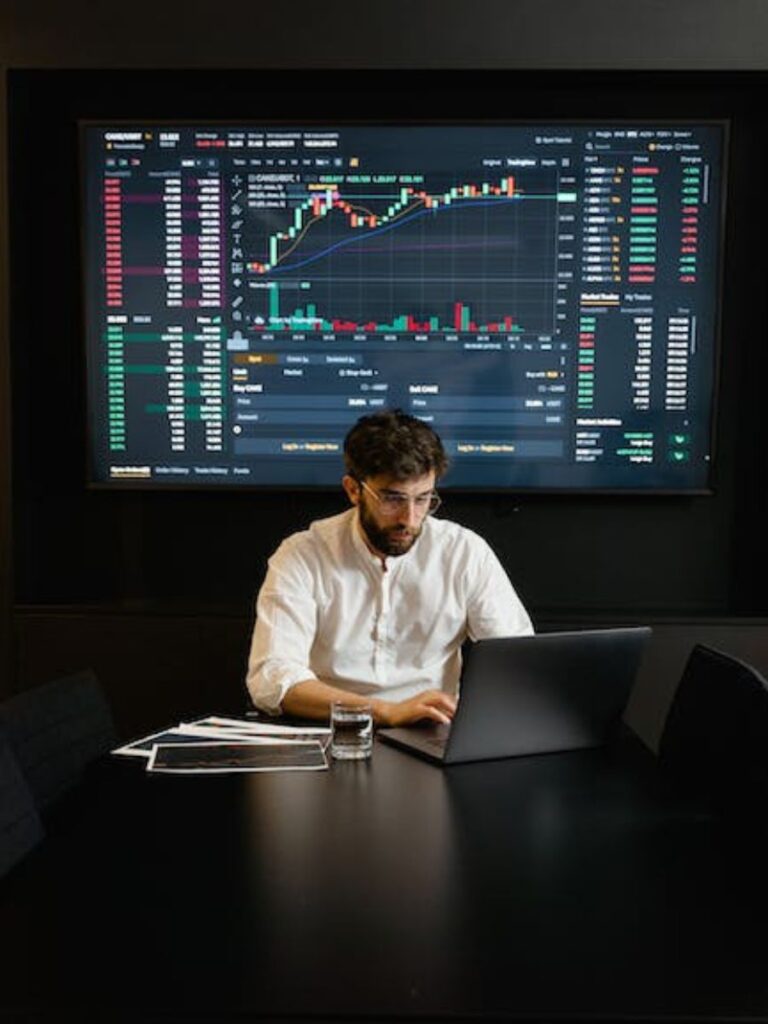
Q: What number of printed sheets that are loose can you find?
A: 4